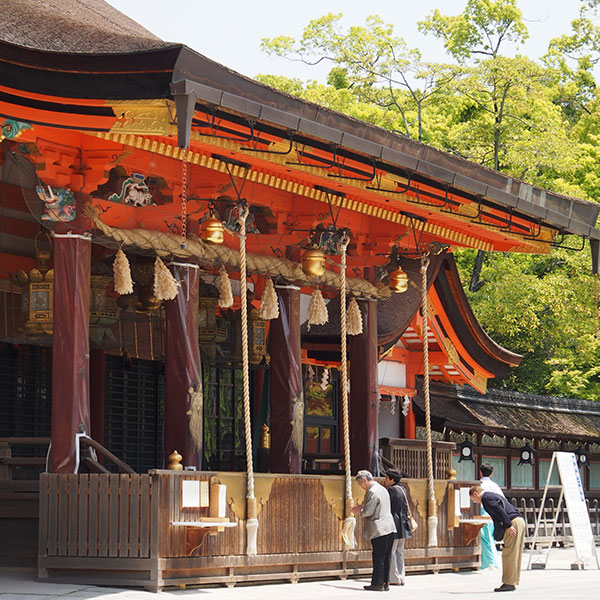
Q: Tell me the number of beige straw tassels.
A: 6